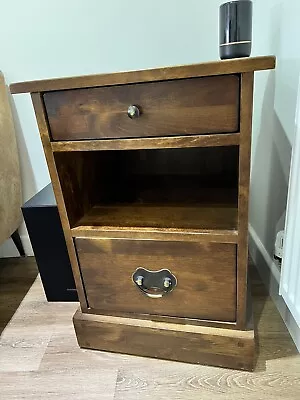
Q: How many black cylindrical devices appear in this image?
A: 1